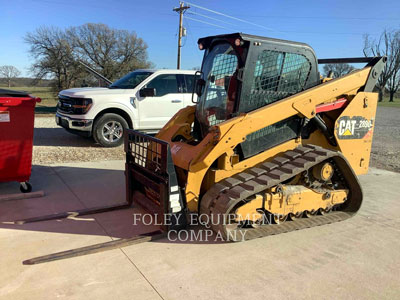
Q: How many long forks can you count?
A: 2